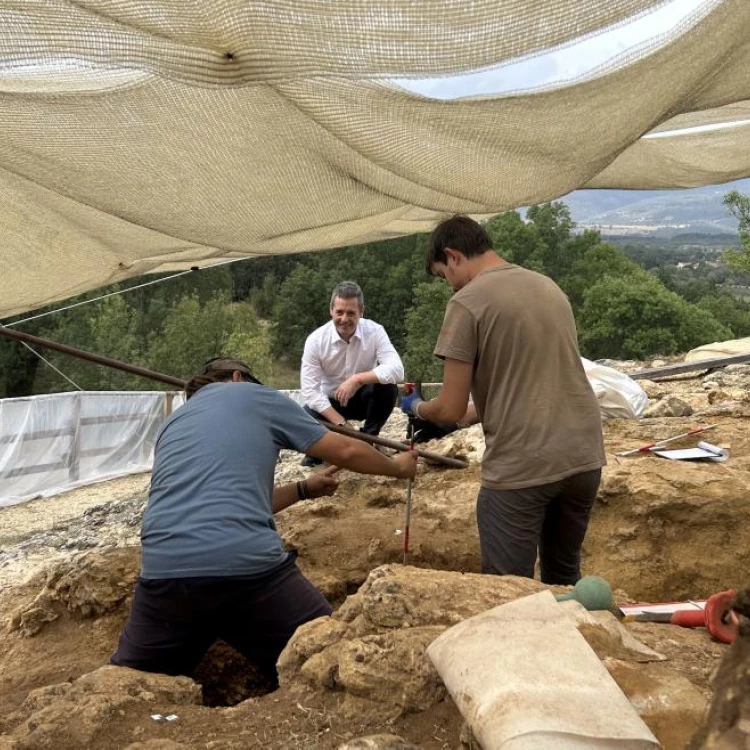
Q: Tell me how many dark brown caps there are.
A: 1